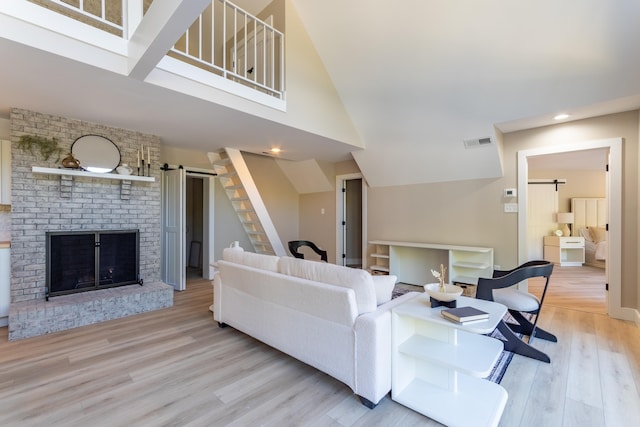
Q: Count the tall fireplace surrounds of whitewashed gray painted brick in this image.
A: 1